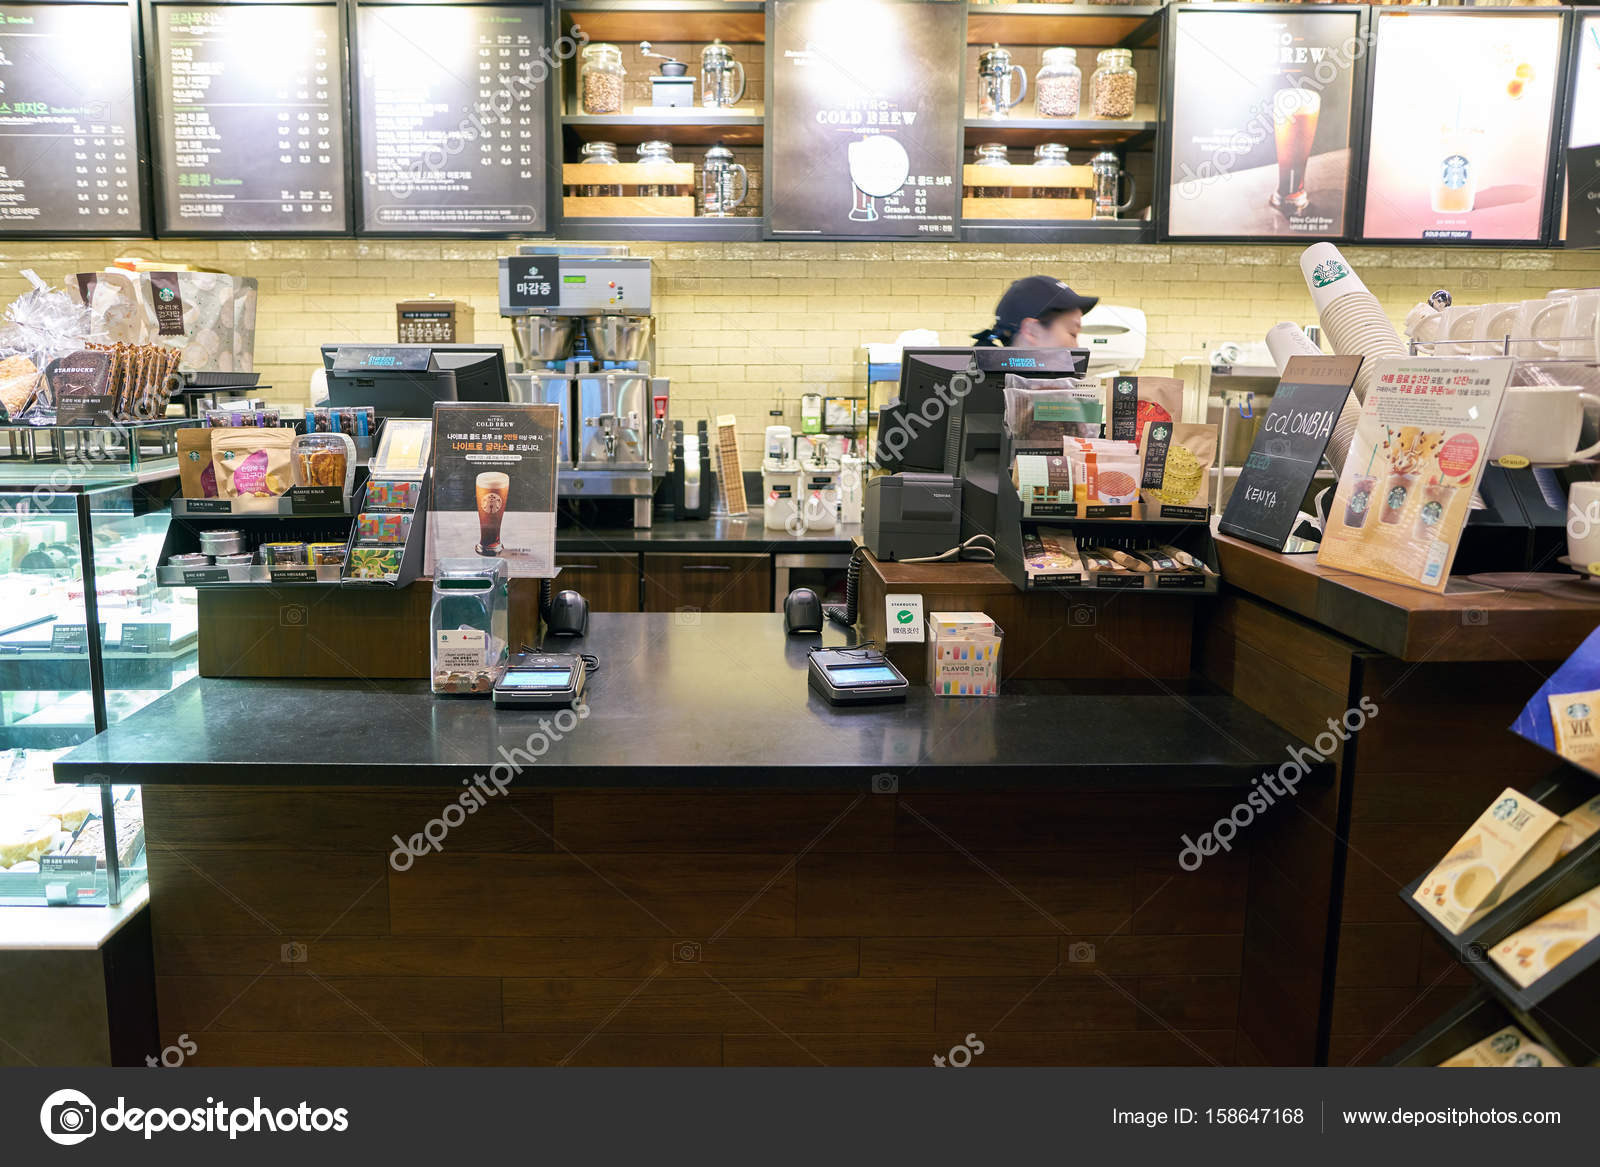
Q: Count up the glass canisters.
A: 7